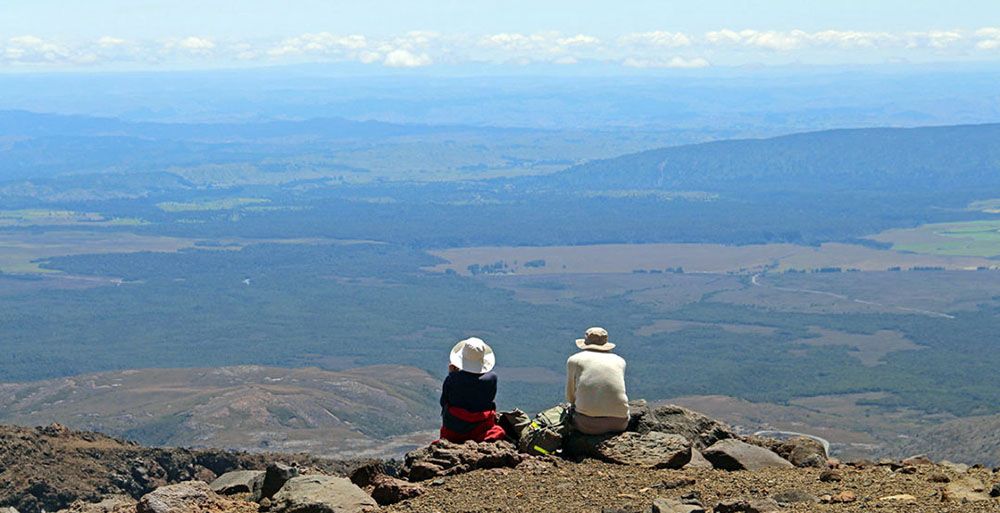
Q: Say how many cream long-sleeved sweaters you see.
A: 1